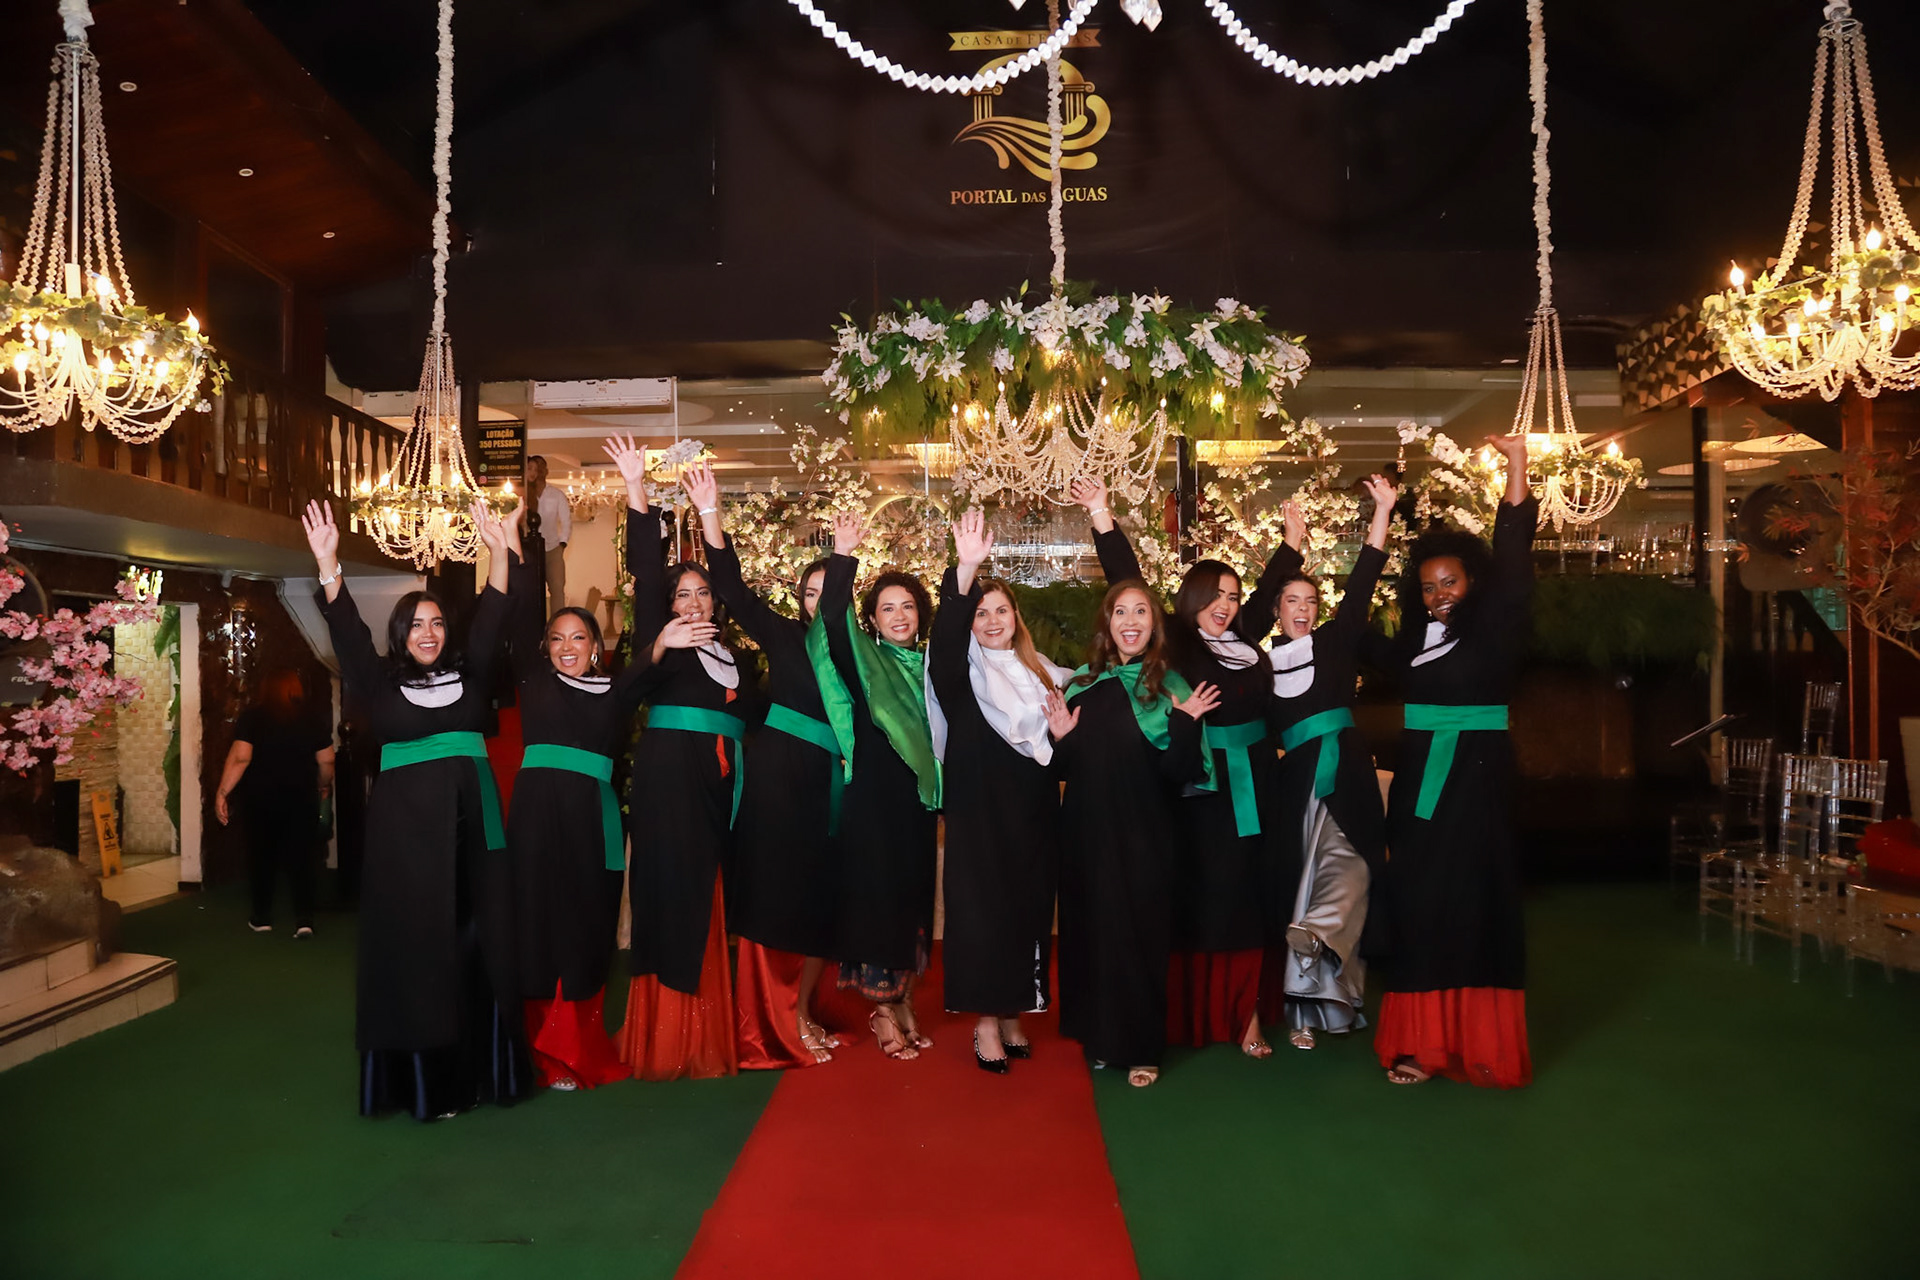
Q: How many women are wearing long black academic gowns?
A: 10